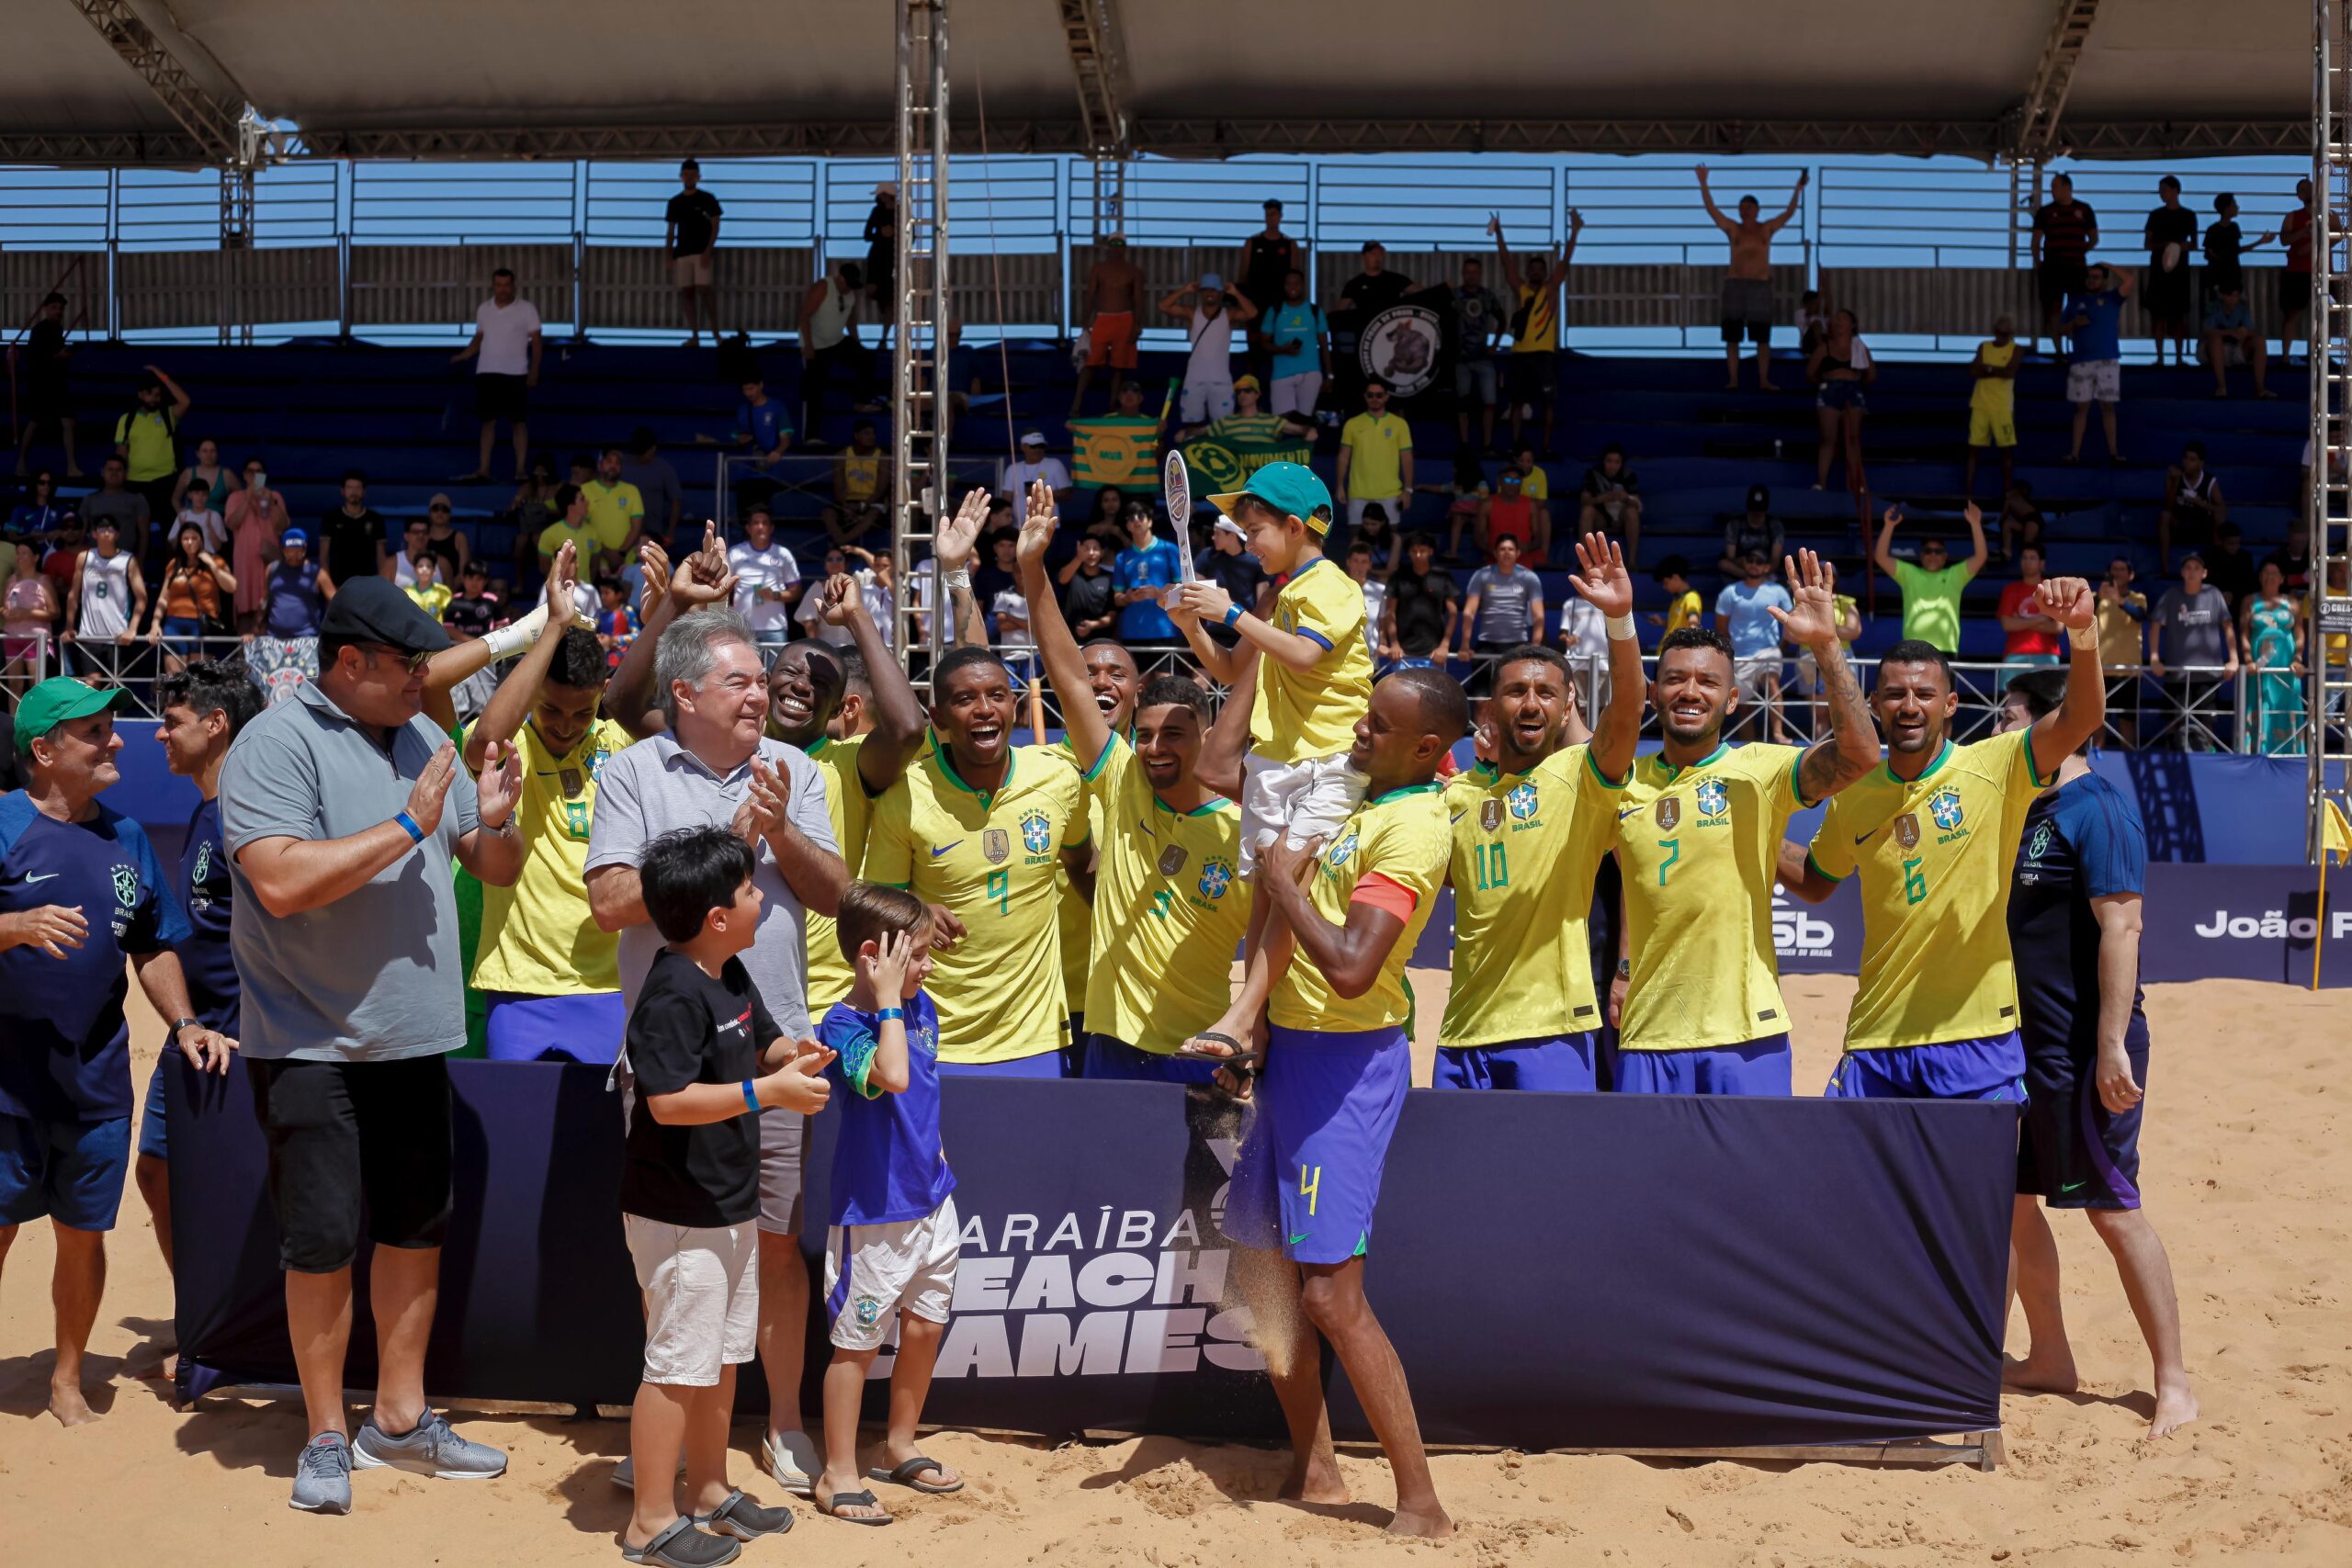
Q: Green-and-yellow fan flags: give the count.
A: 2